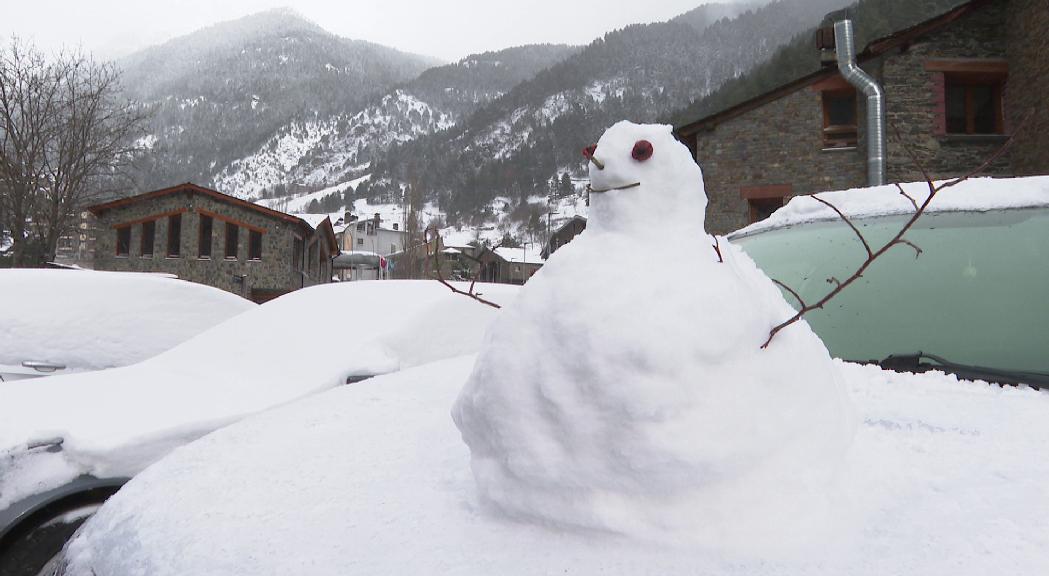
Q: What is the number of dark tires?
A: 1